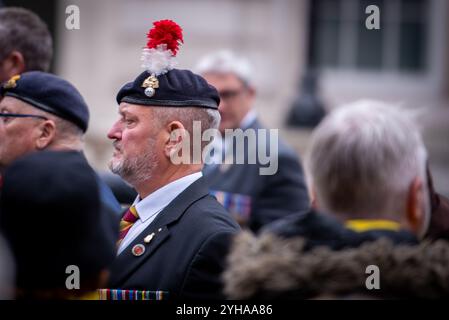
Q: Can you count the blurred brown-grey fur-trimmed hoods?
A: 1